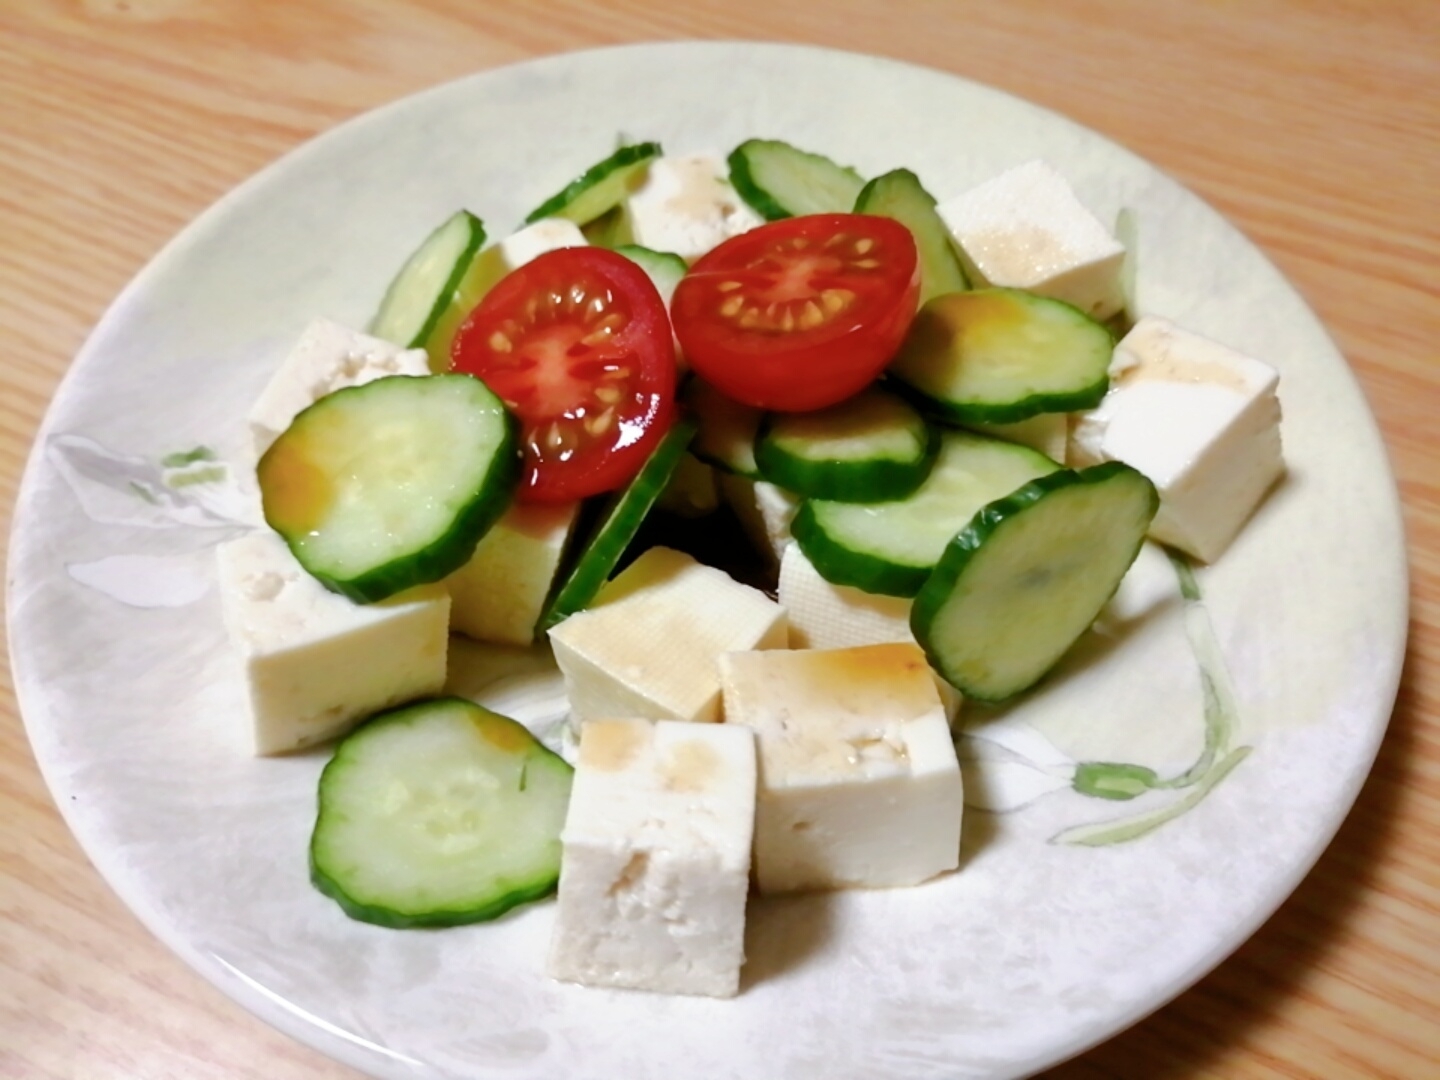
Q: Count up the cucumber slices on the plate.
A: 13